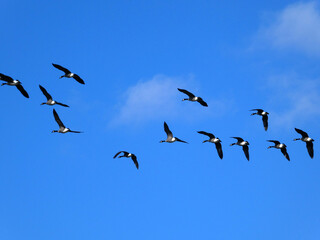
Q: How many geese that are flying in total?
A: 12